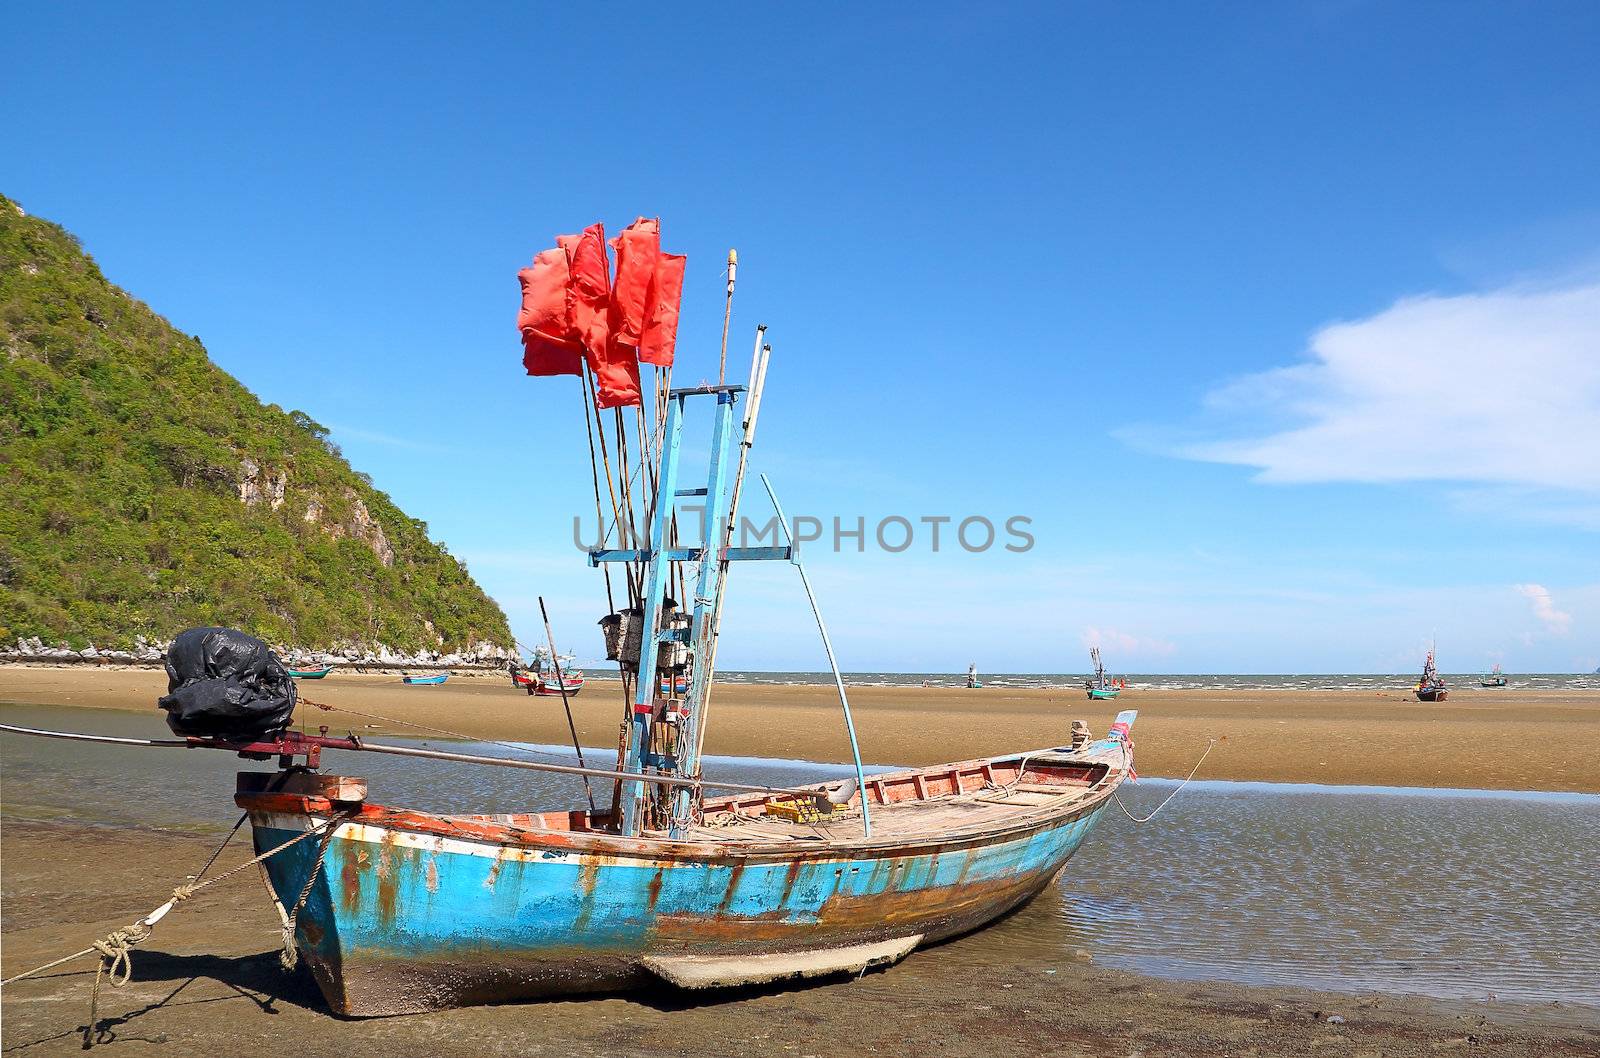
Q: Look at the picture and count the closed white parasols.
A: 0